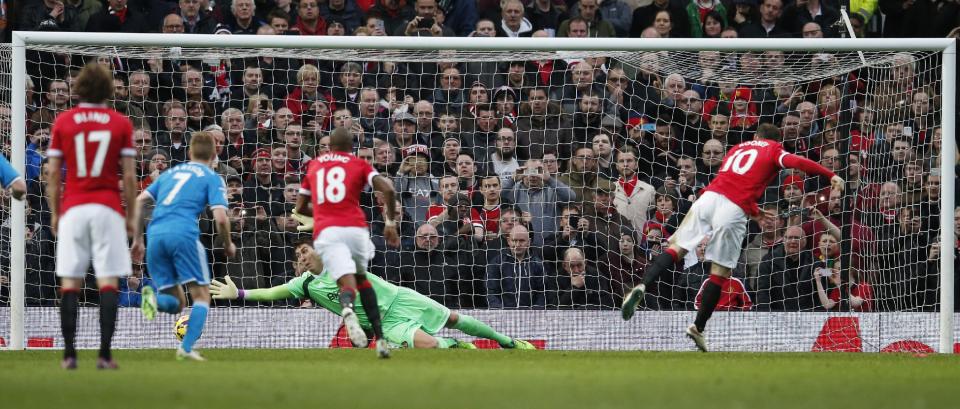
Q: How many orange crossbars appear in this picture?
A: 0